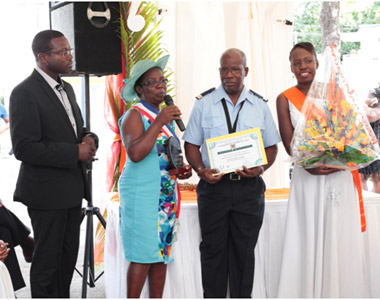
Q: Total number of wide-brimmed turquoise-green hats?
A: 1